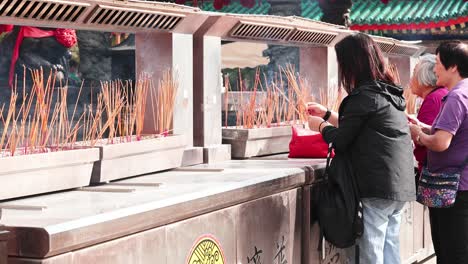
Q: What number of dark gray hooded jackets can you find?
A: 1